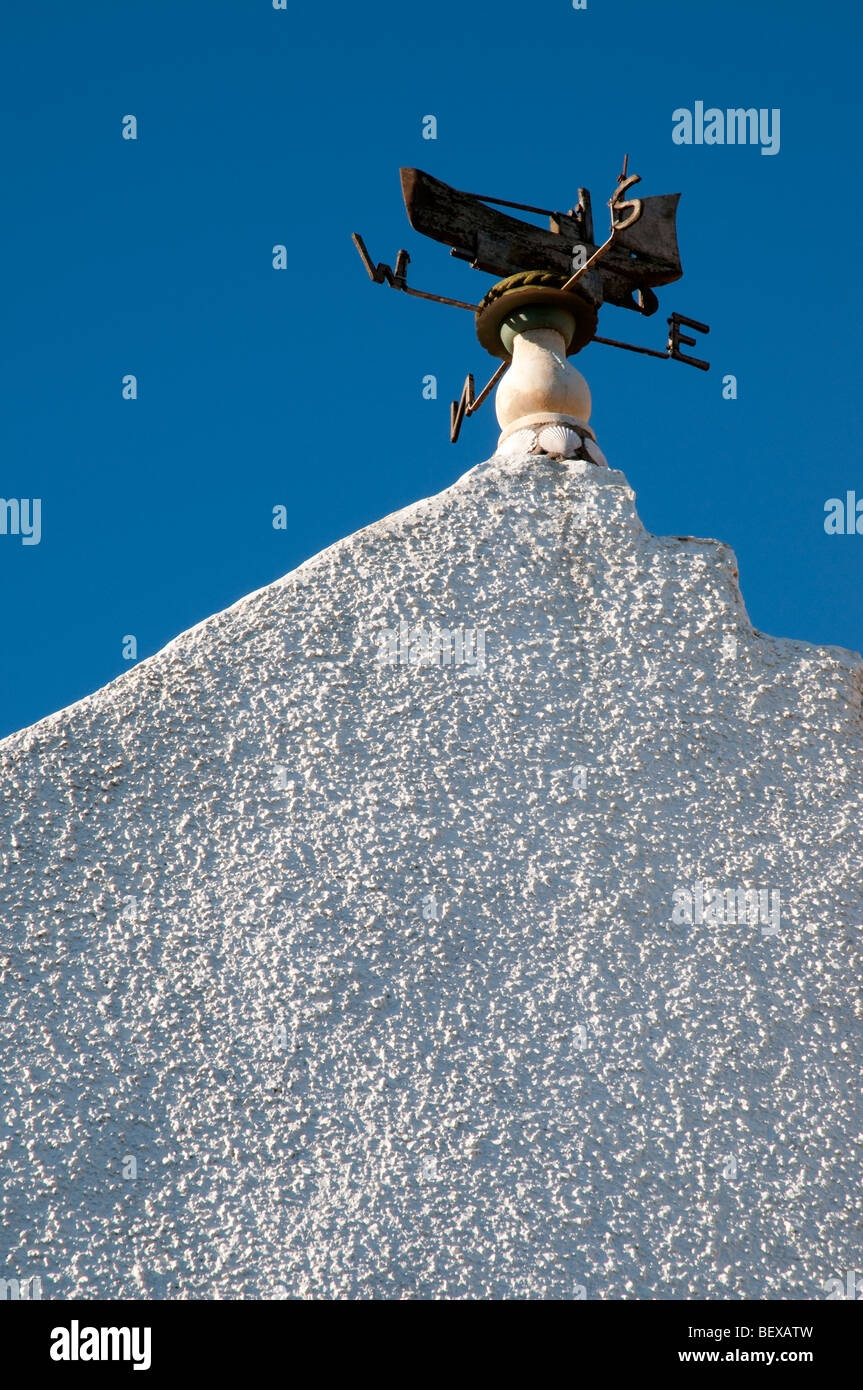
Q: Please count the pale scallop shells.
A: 3